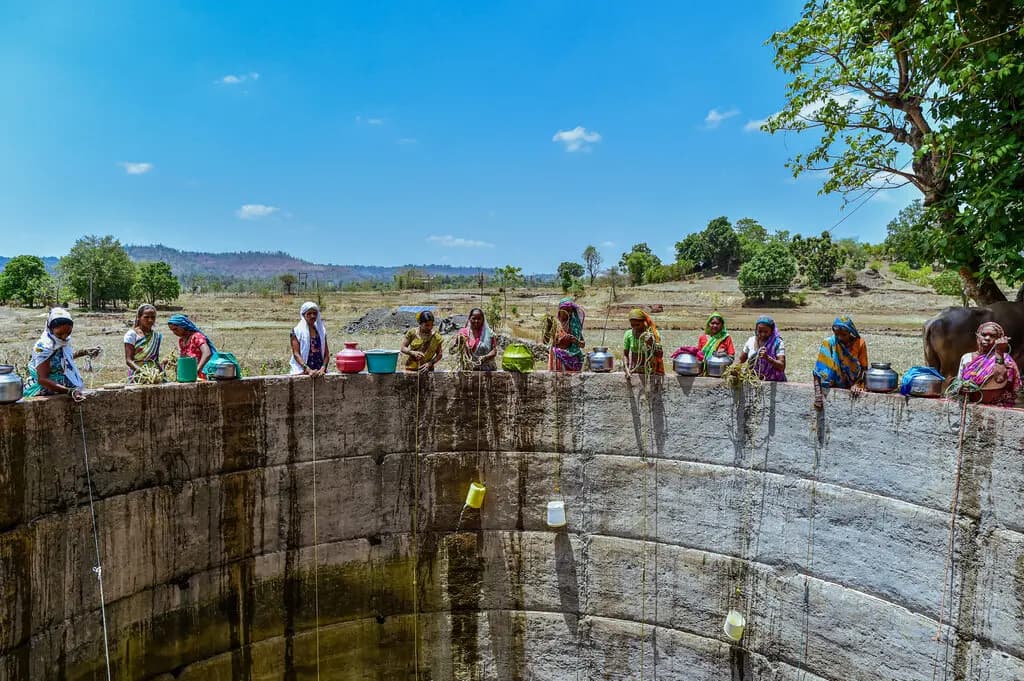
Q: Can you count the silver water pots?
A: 7